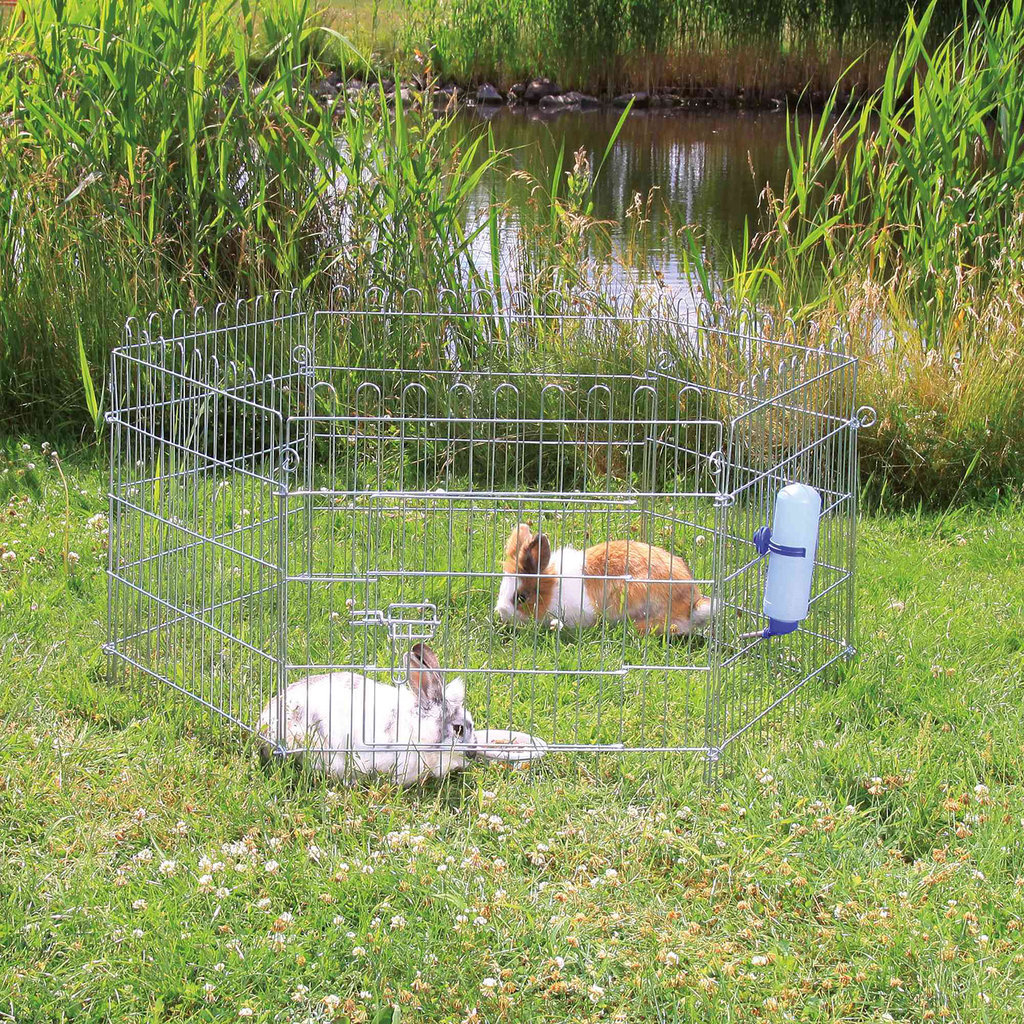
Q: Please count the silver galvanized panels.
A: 6